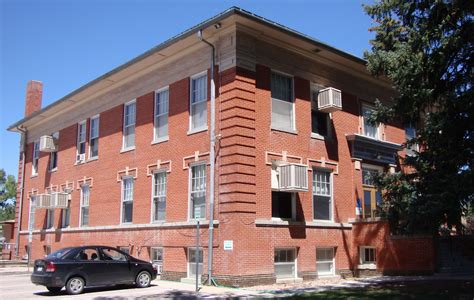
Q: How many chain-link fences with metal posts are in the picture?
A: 0